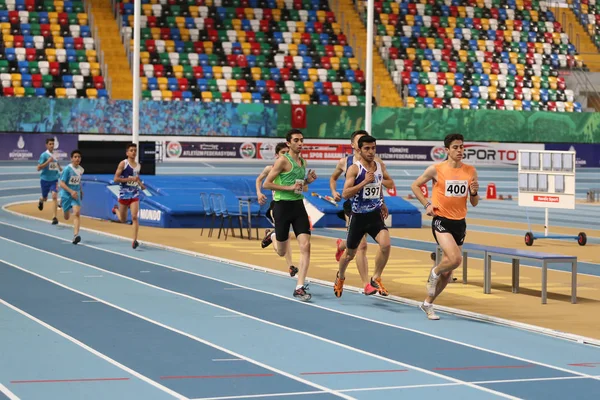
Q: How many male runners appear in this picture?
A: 8